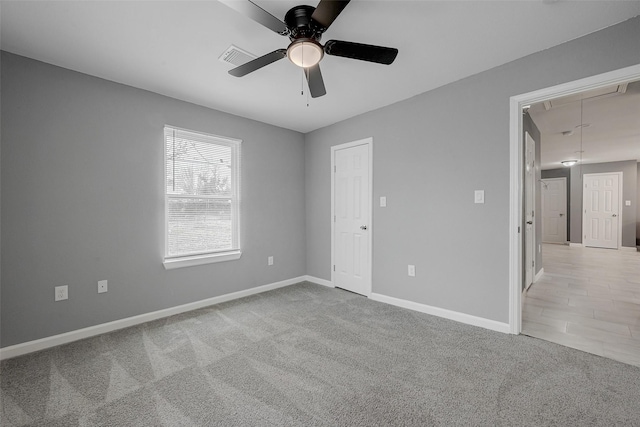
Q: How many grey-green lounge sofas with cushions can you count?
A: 0